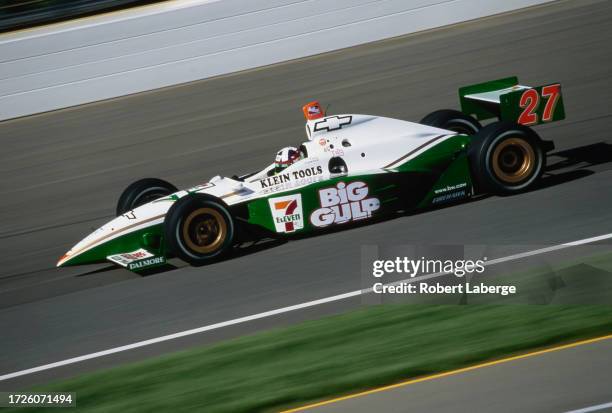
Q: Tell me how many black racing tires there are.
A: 4